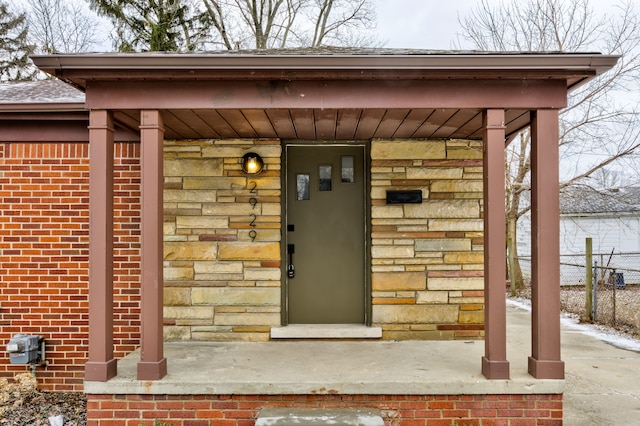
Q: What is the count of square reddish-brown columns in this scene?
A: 4